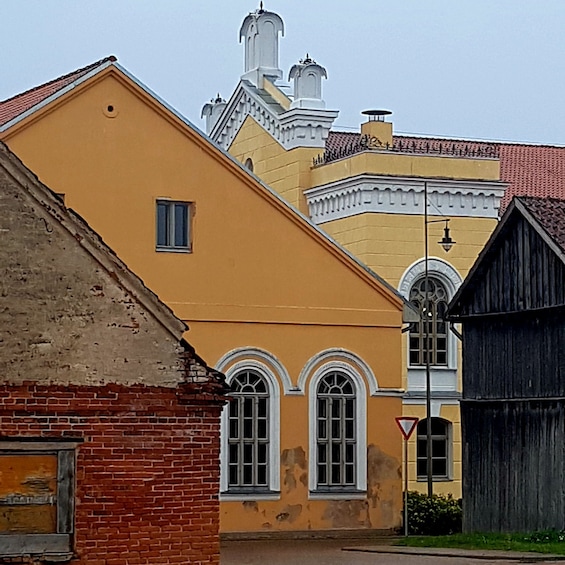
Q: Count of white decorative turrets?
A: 3